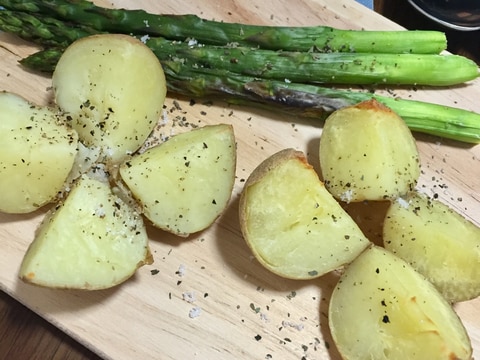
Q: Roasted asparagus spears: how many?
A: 3